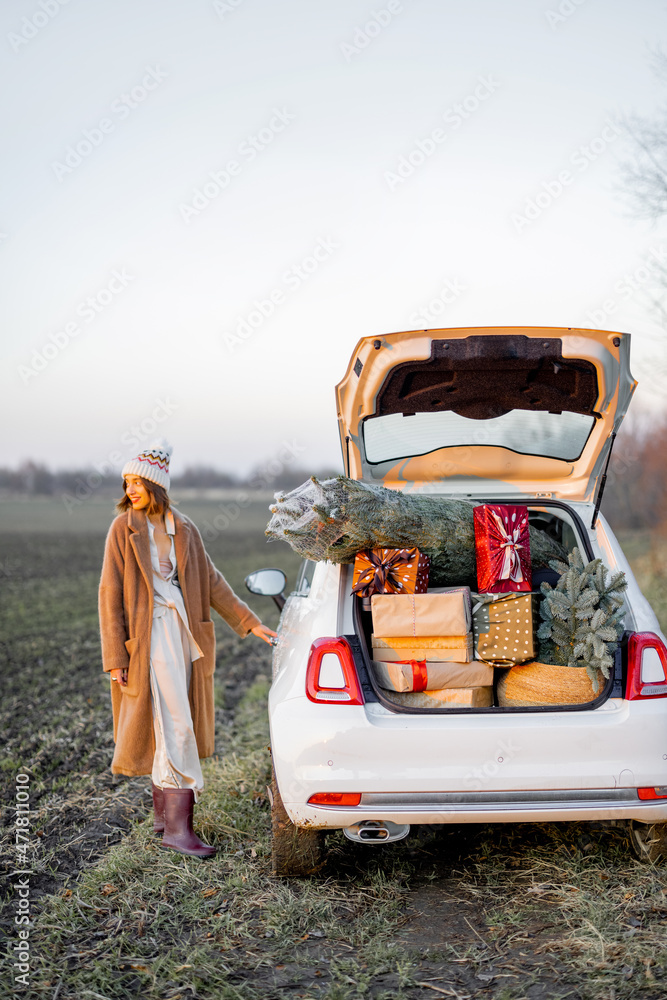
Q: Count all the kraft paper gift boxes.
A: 4